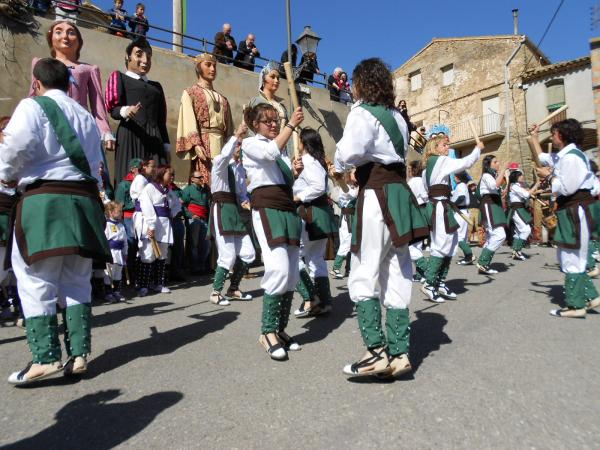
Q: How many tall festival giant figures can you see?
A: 4